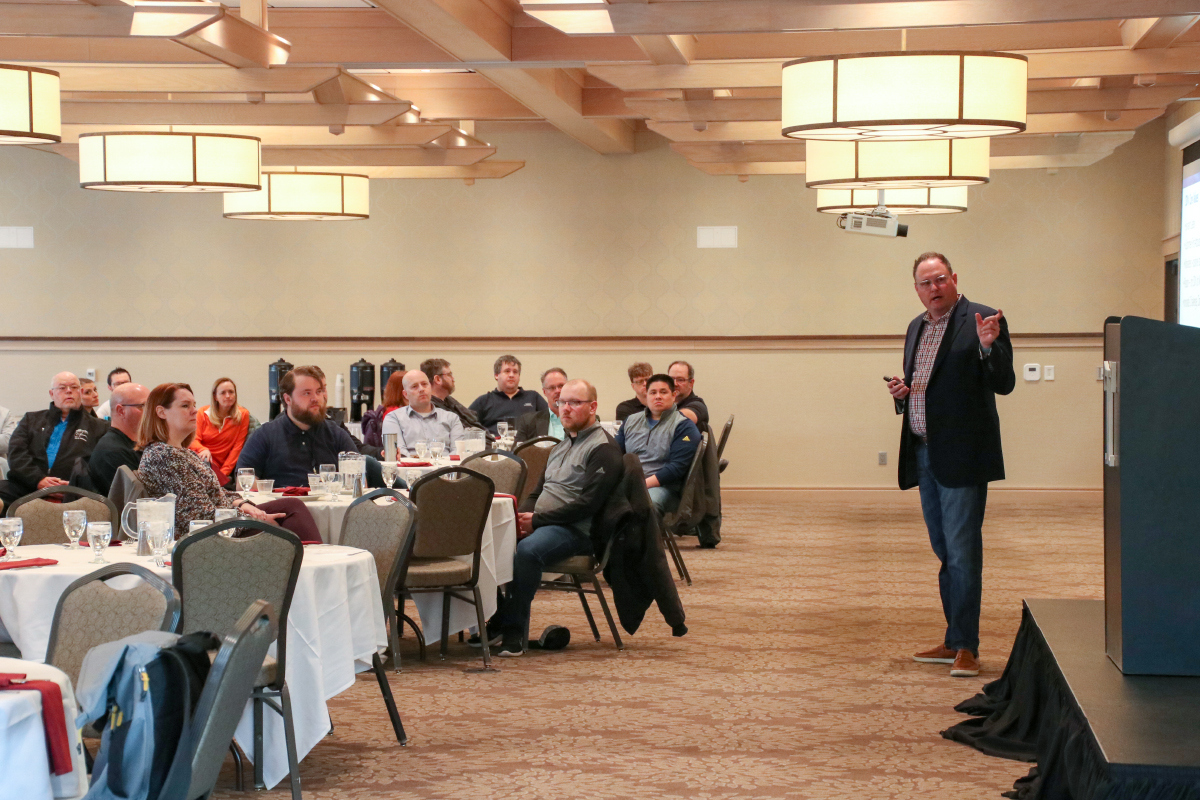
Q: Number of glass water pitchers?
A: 3